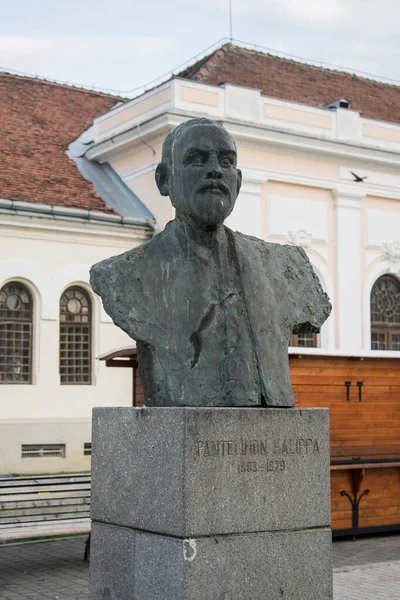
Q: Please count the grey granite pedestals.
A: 1